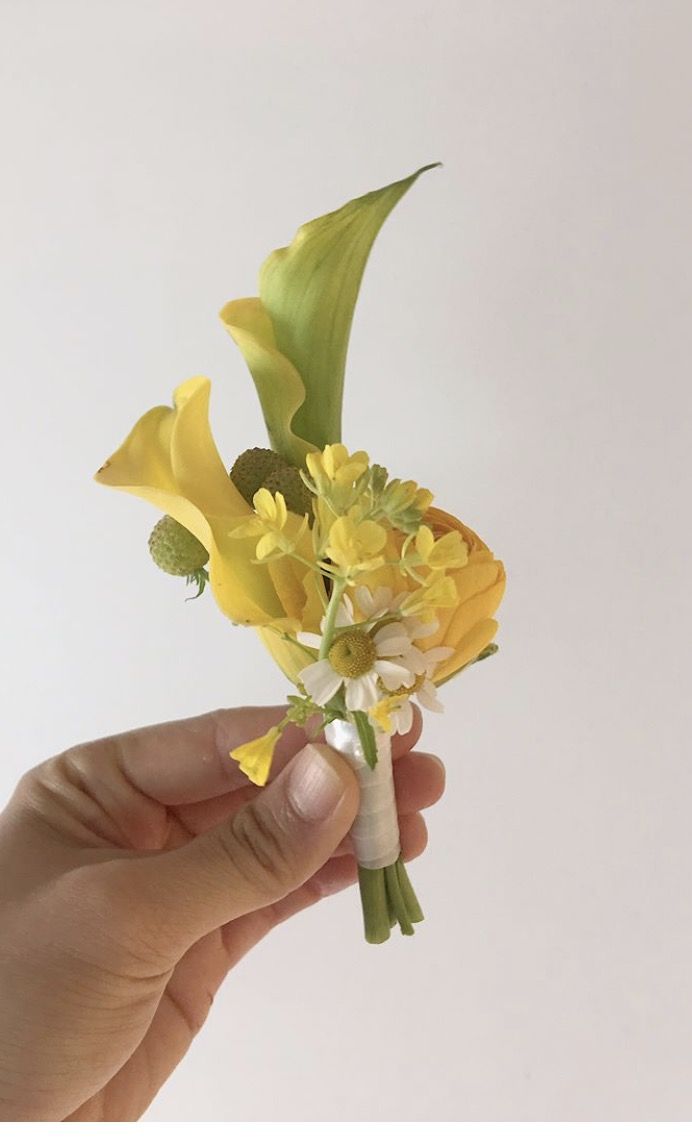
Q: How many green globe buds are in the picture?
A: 3